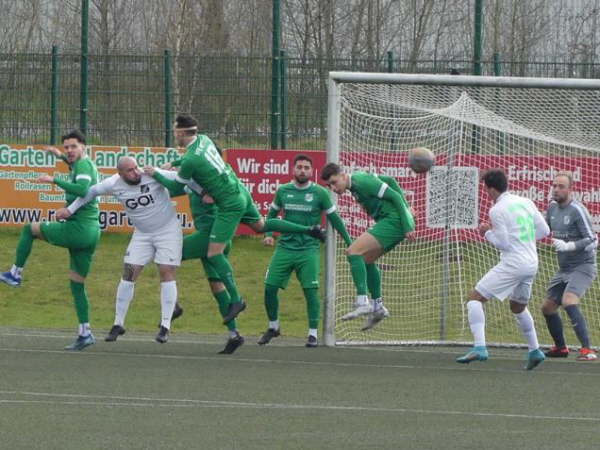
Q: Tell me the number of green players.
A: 5